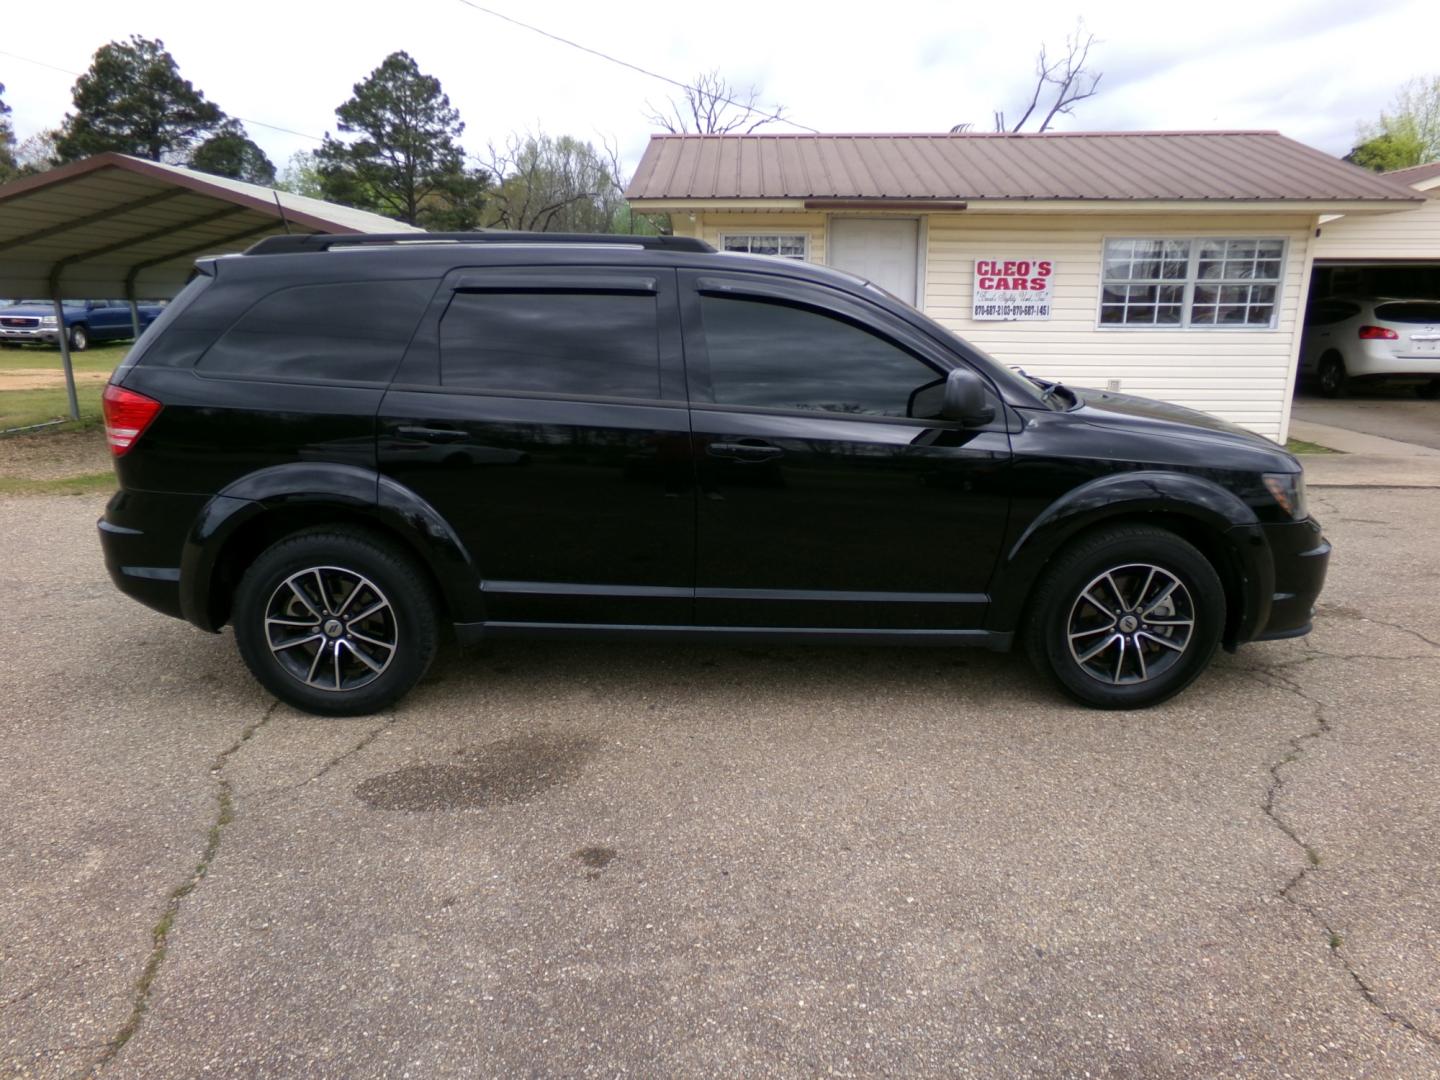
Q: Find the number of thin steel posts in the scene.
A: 2